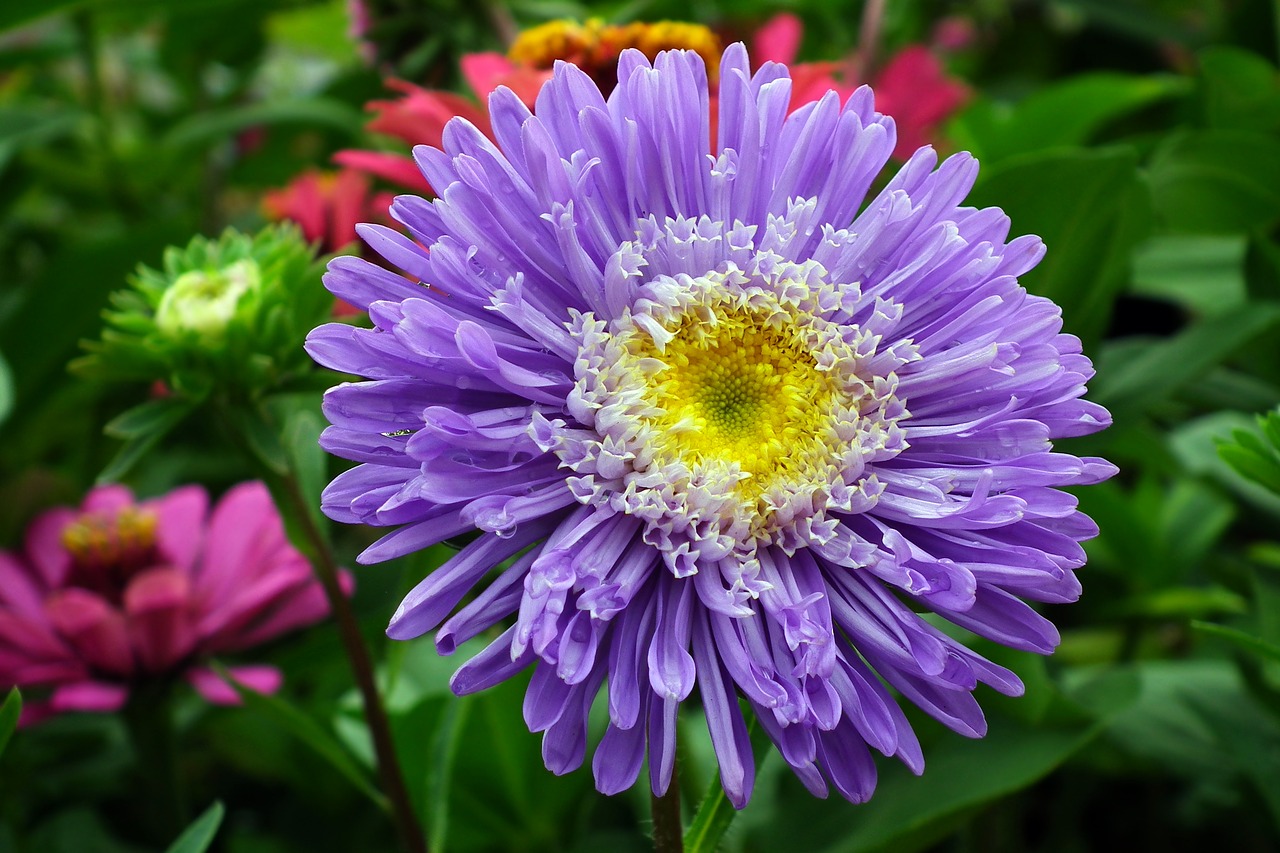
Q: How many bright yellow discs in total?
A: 1